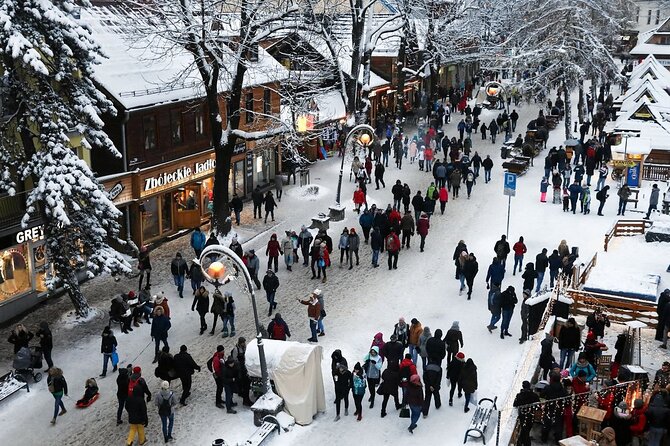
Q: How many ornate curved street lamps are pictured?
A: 3